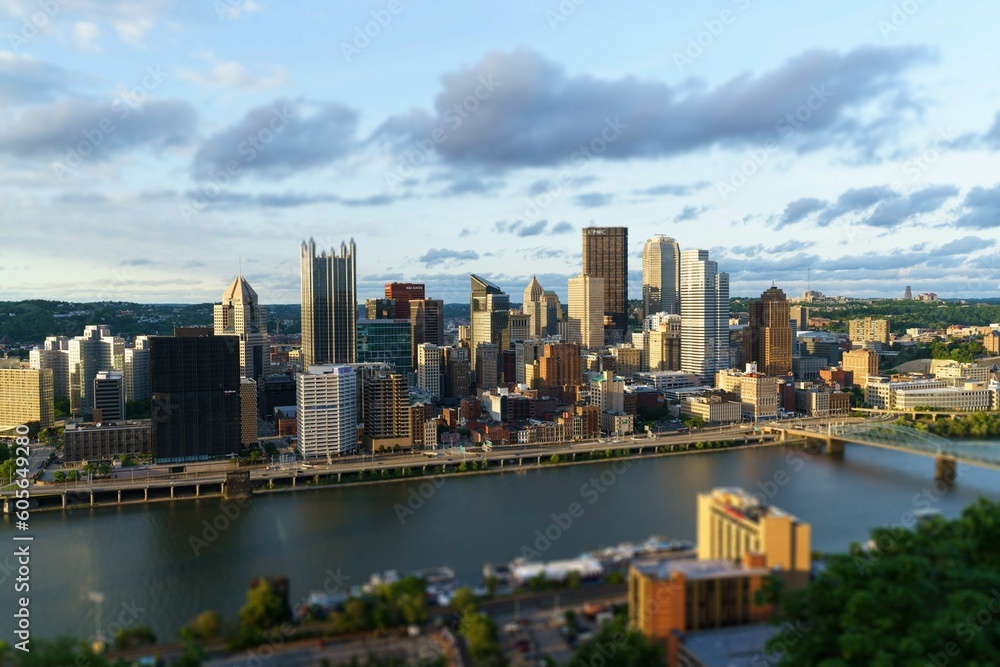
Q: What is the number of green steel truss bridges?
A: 1